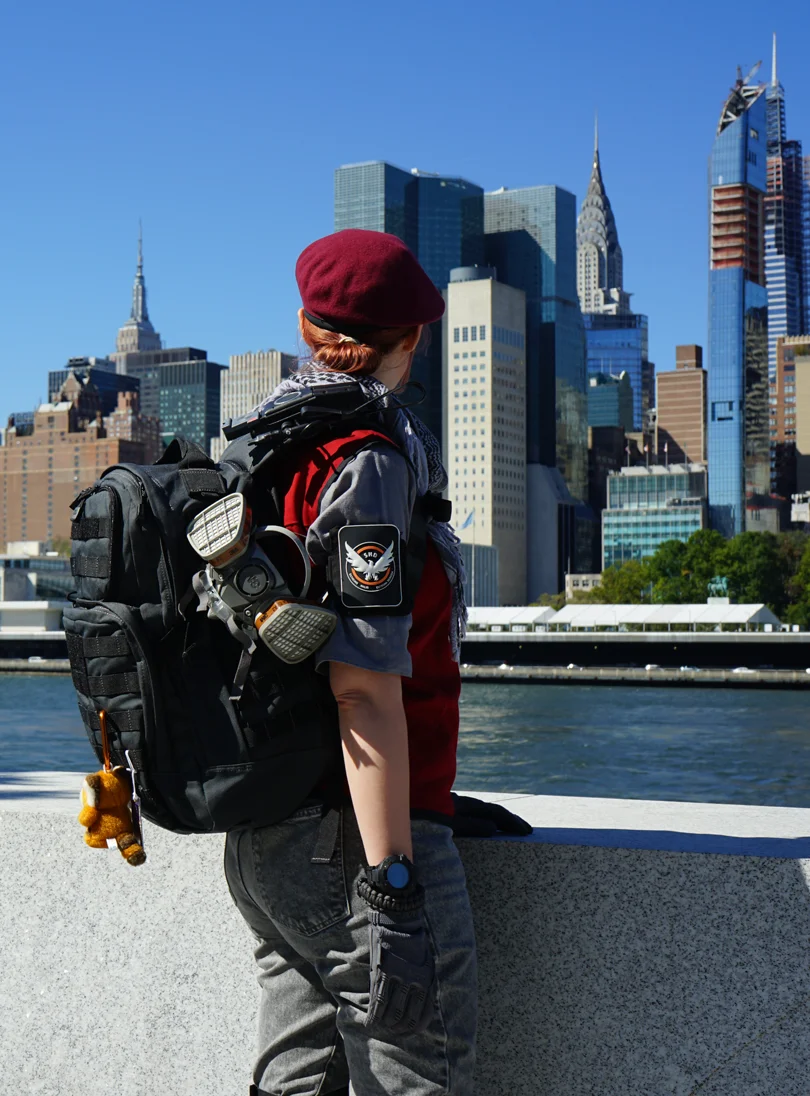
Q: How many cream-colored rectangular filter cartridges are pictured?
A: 2